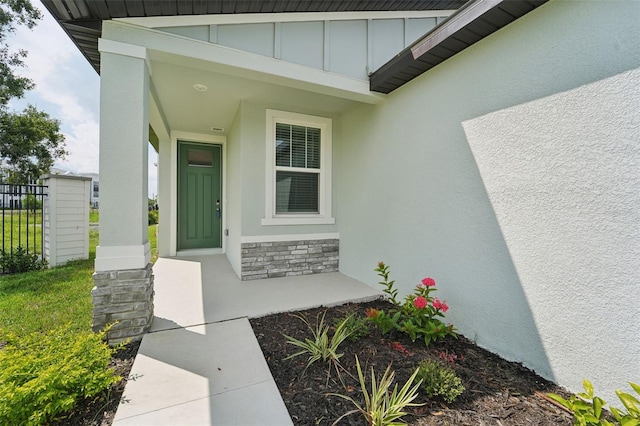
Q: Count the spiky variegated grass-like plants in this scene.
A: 2